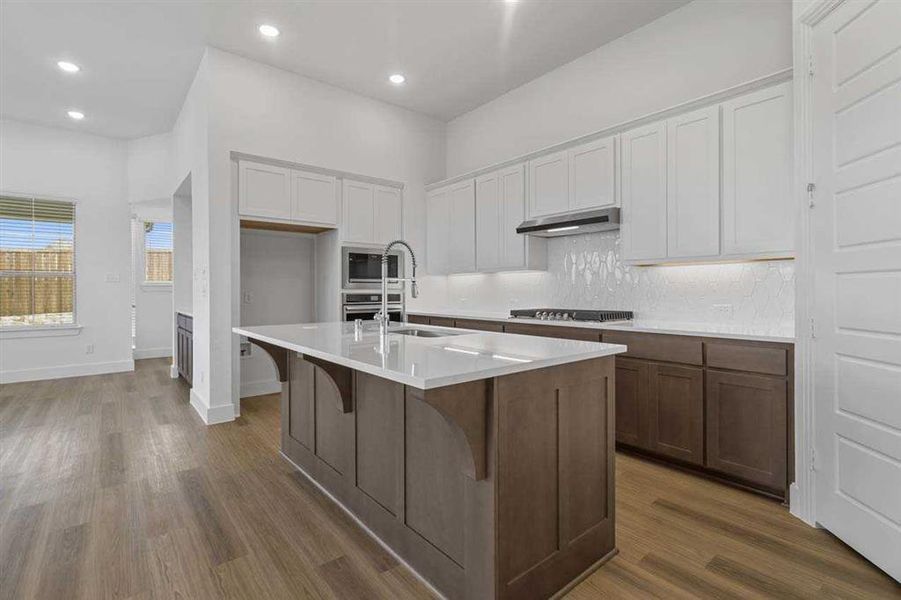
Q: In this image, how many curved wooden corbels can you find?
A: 3